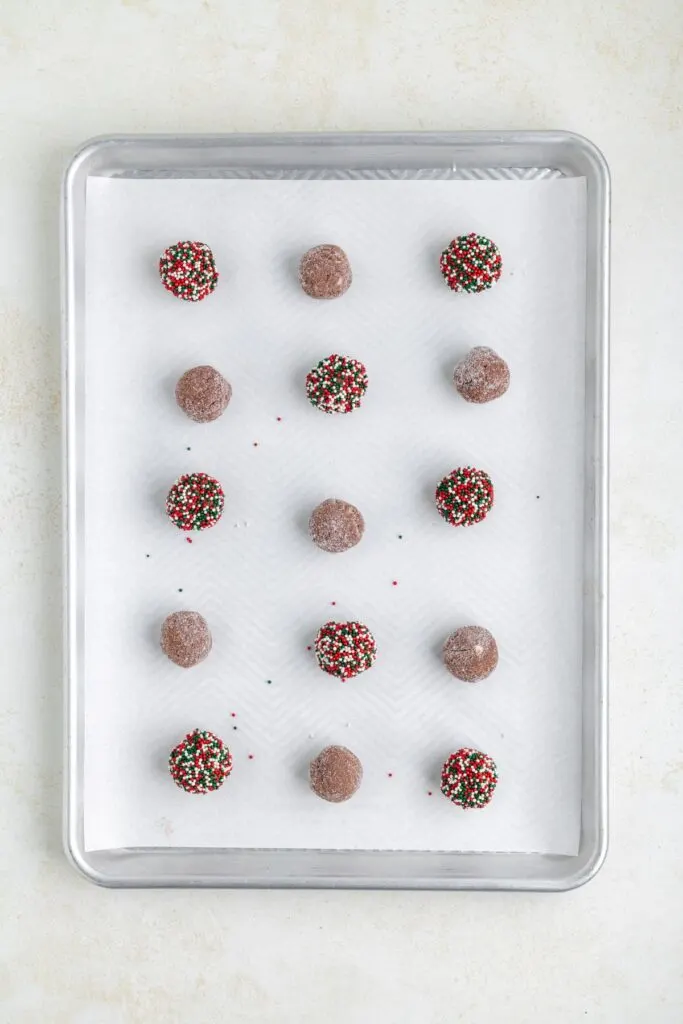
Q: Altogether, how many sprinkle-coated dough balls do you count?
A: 8